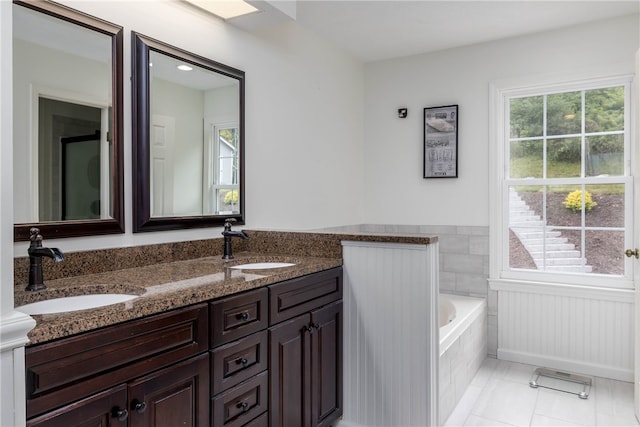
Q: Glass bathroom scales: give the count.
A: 1